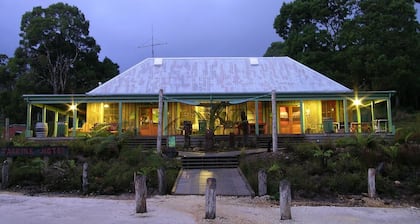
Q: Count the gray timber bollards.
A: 8